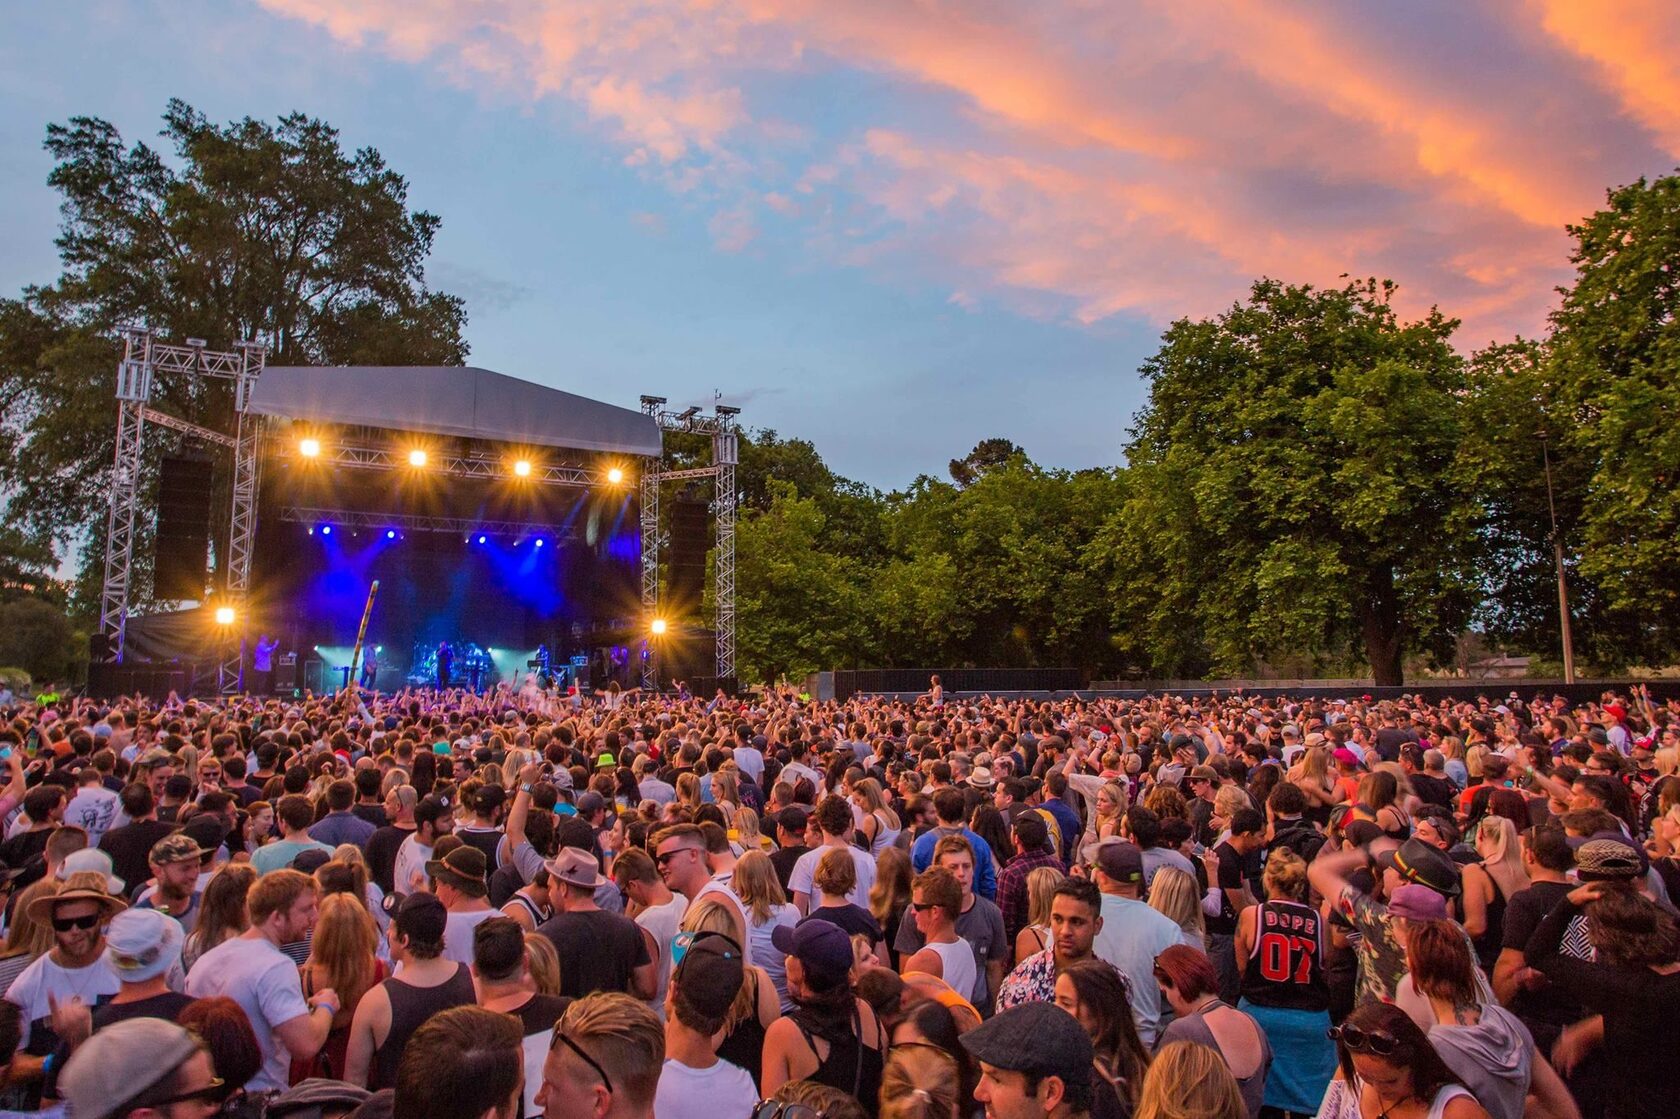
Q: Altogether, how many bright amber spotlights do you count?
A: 6